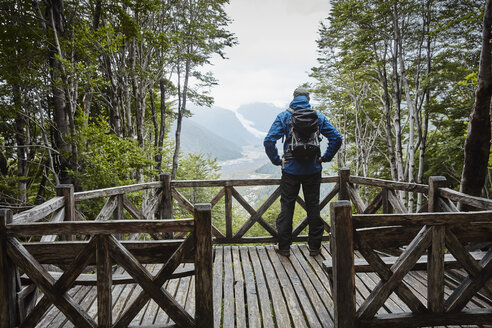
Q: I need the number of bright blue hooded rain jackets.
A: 1